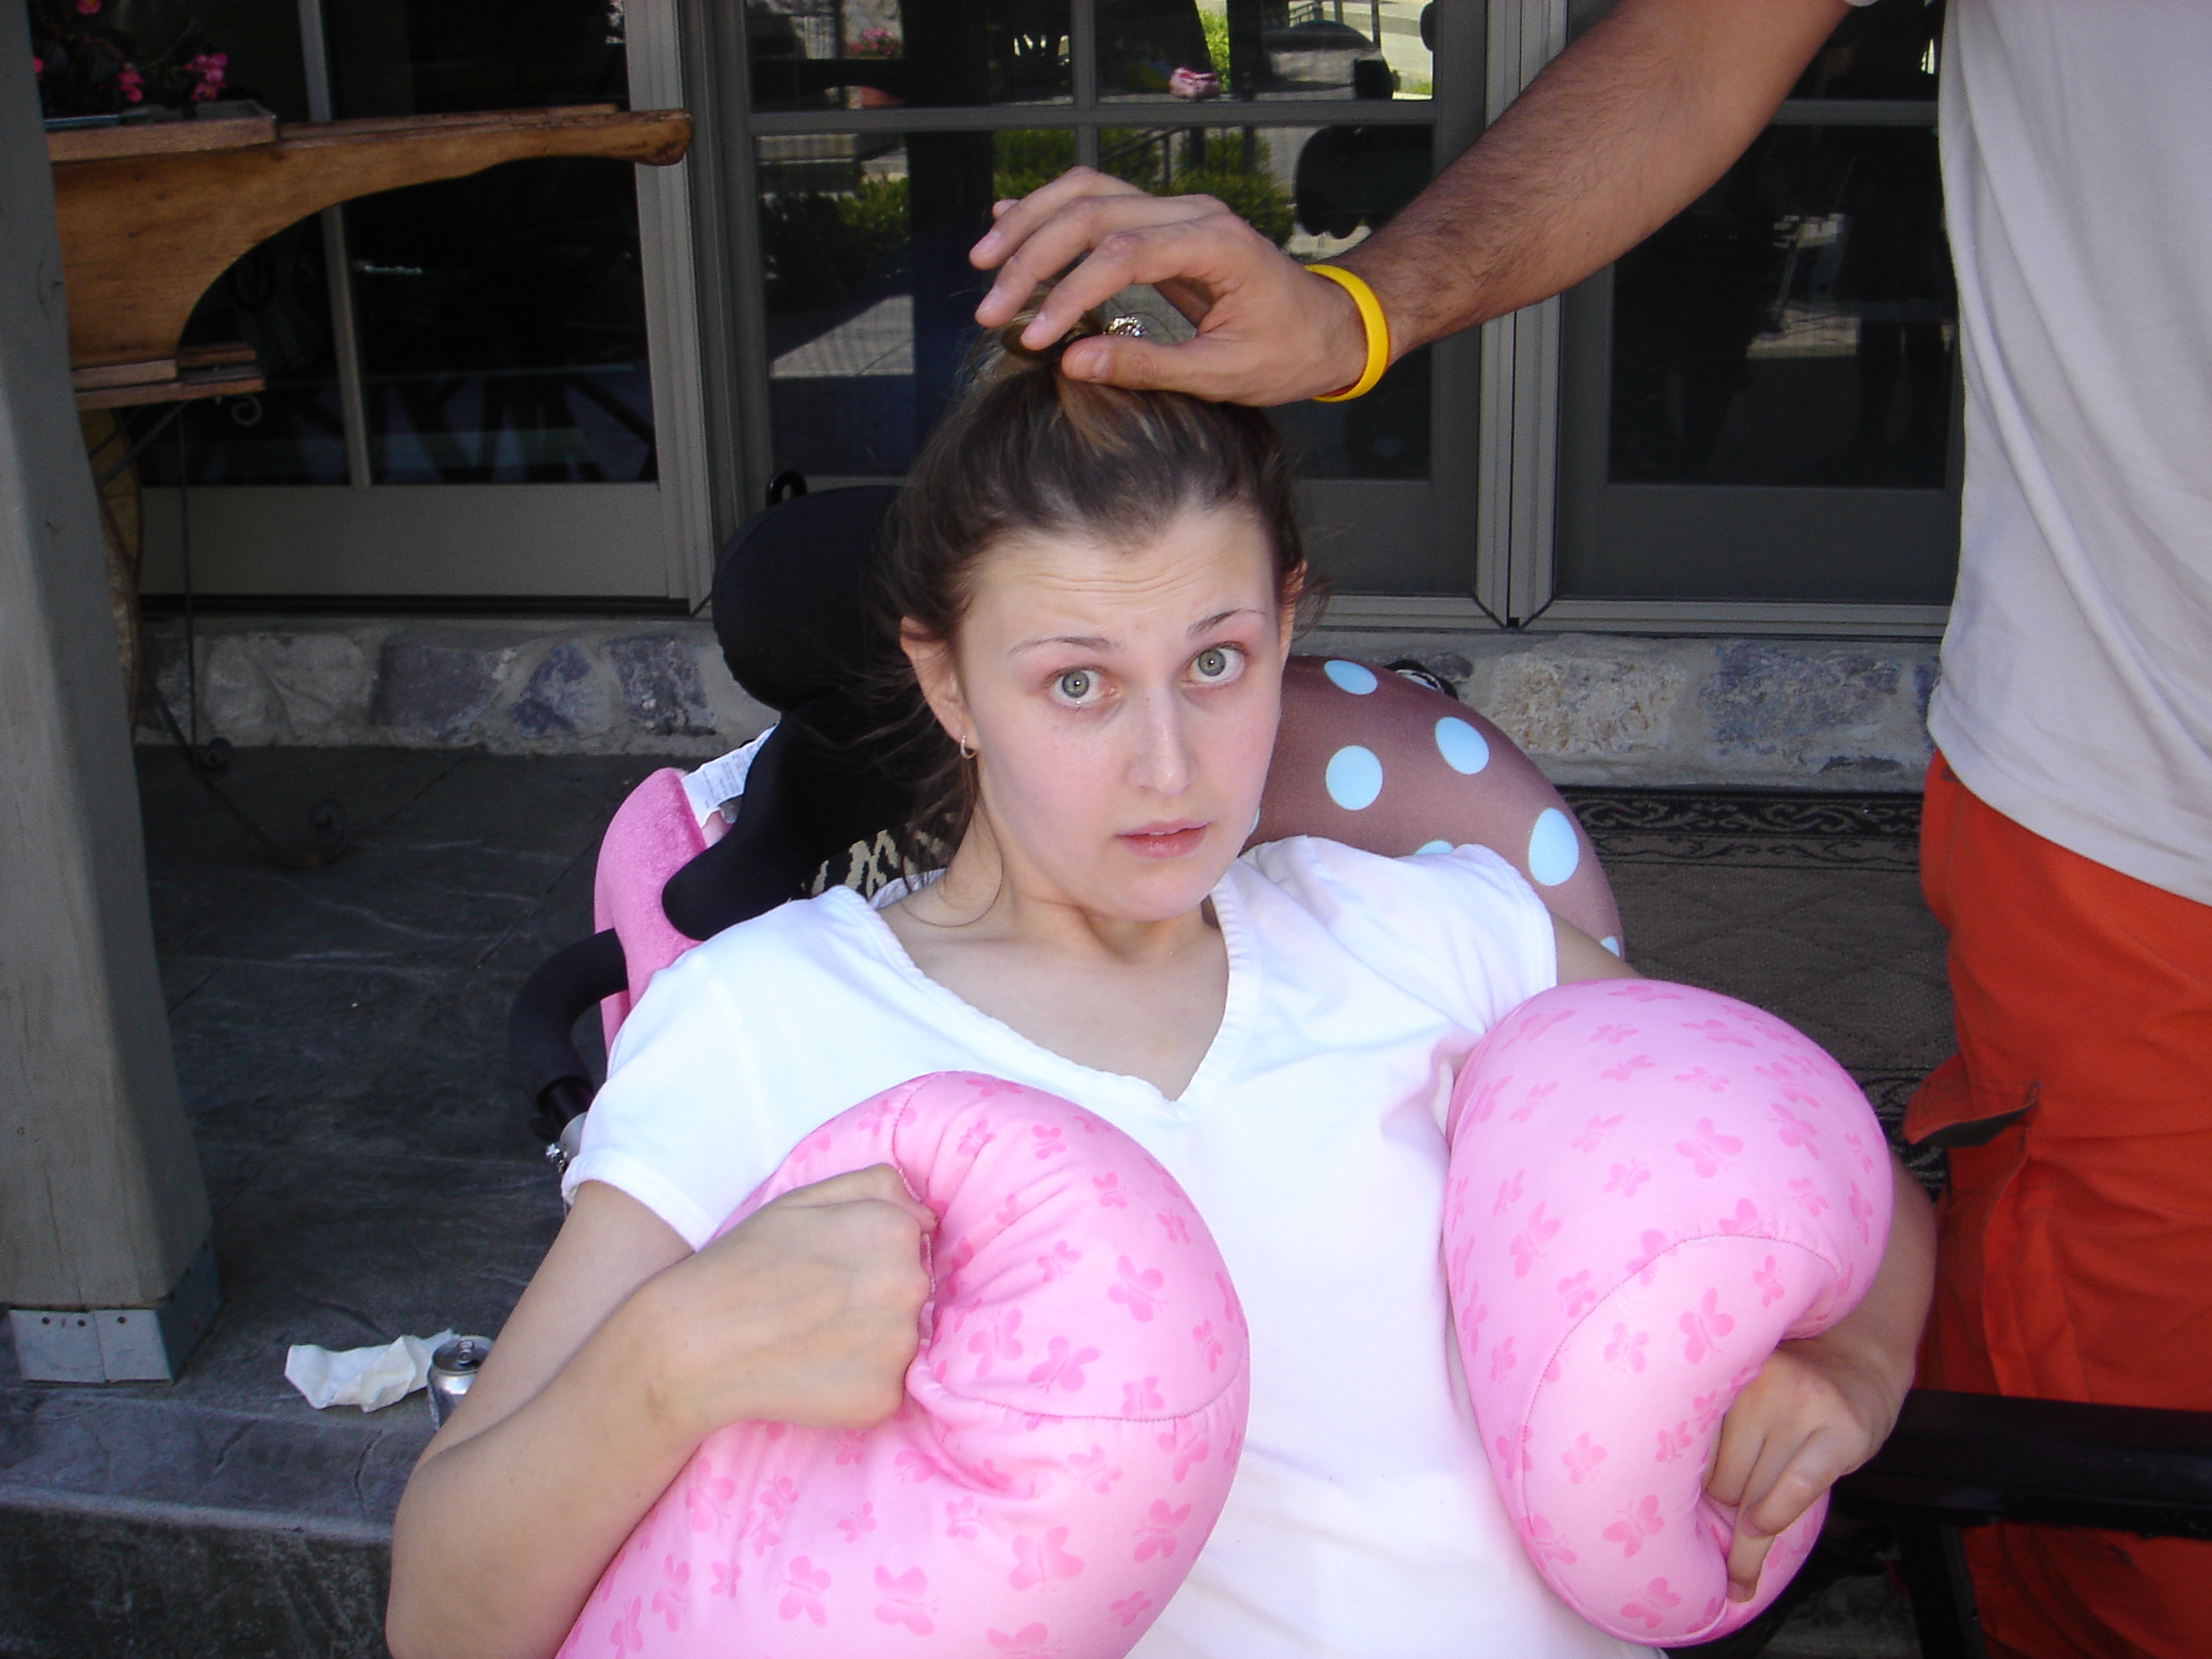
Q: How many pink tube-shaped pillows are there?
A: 2